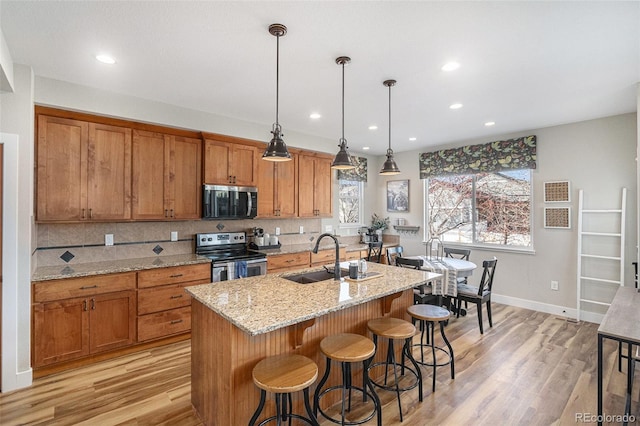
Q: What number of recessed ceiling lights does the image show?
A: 8